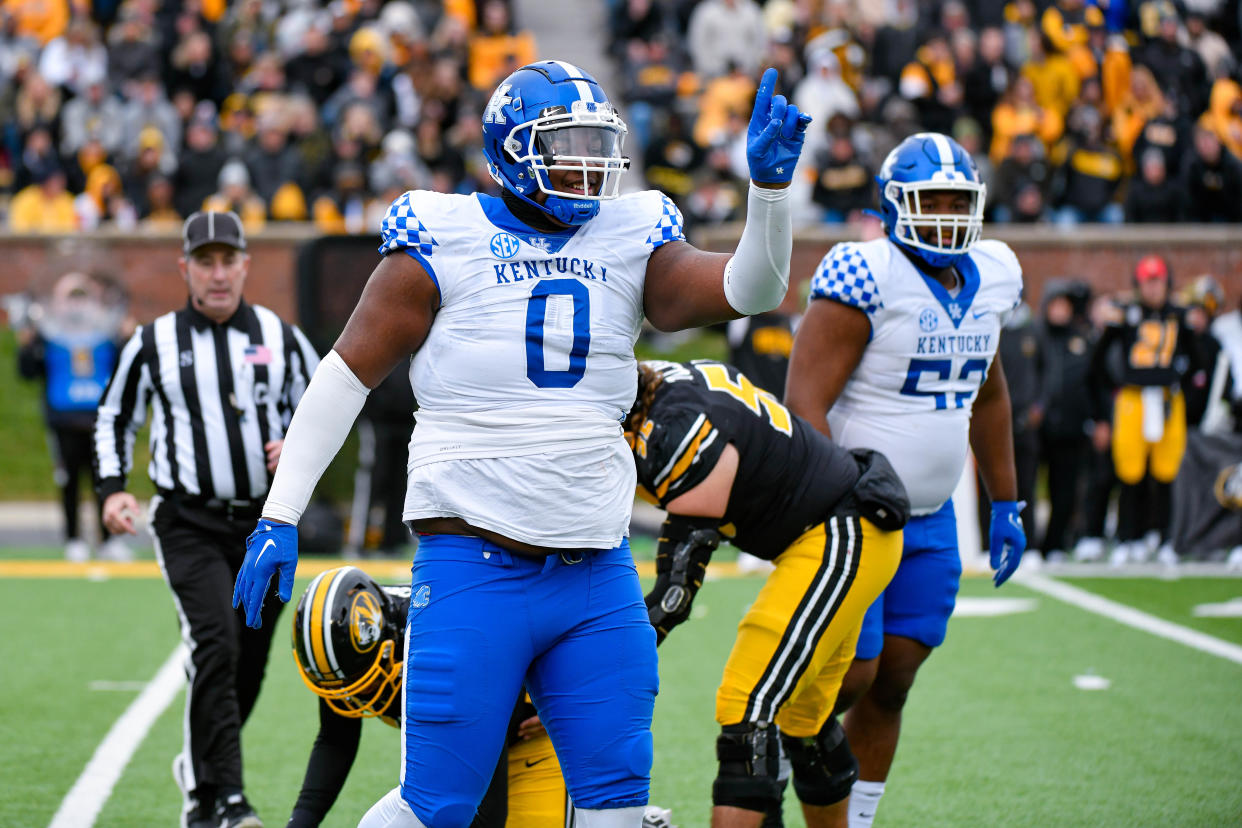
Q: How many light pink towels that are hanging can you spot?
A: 0